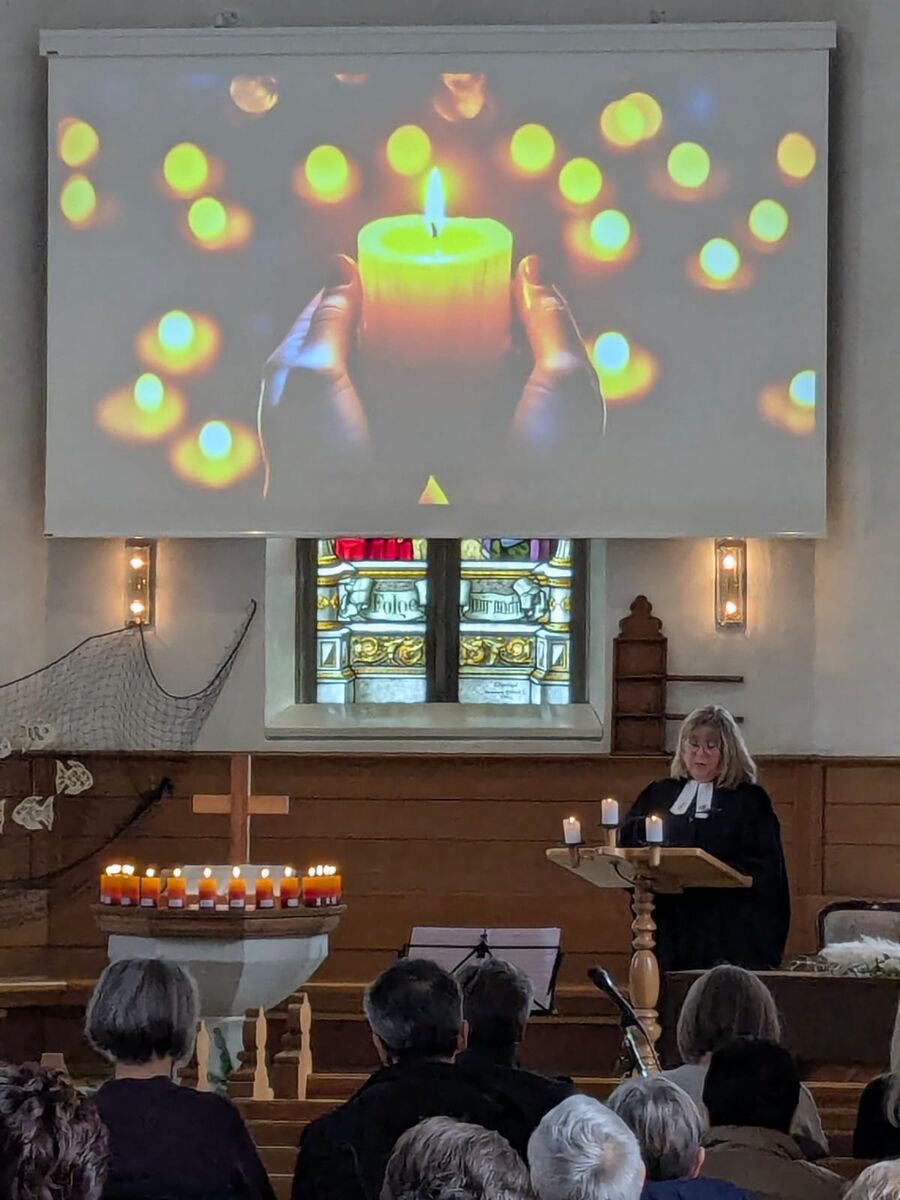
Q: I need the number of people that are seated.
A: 11